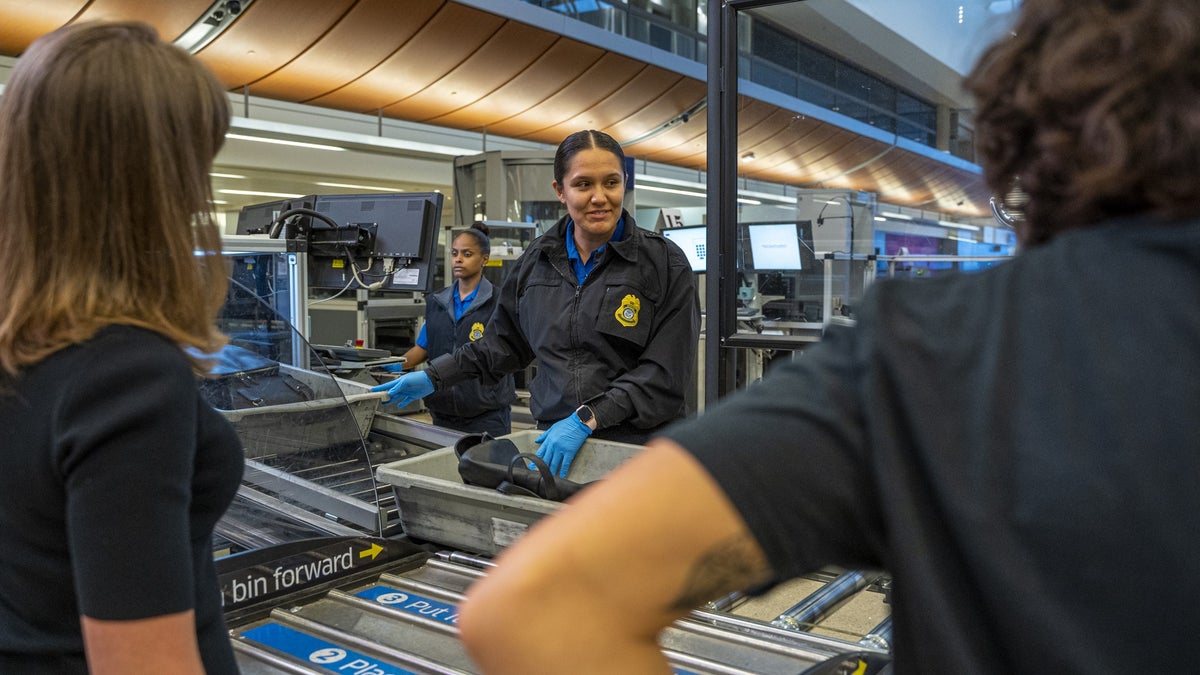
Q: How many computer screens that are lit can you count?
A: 2